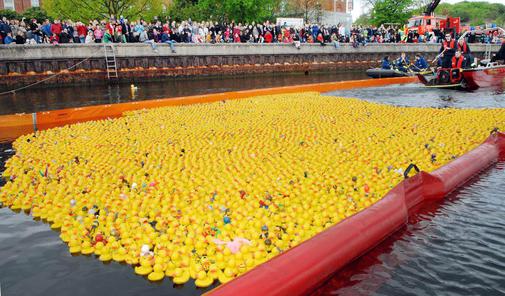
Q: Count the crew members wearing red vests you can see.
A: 3